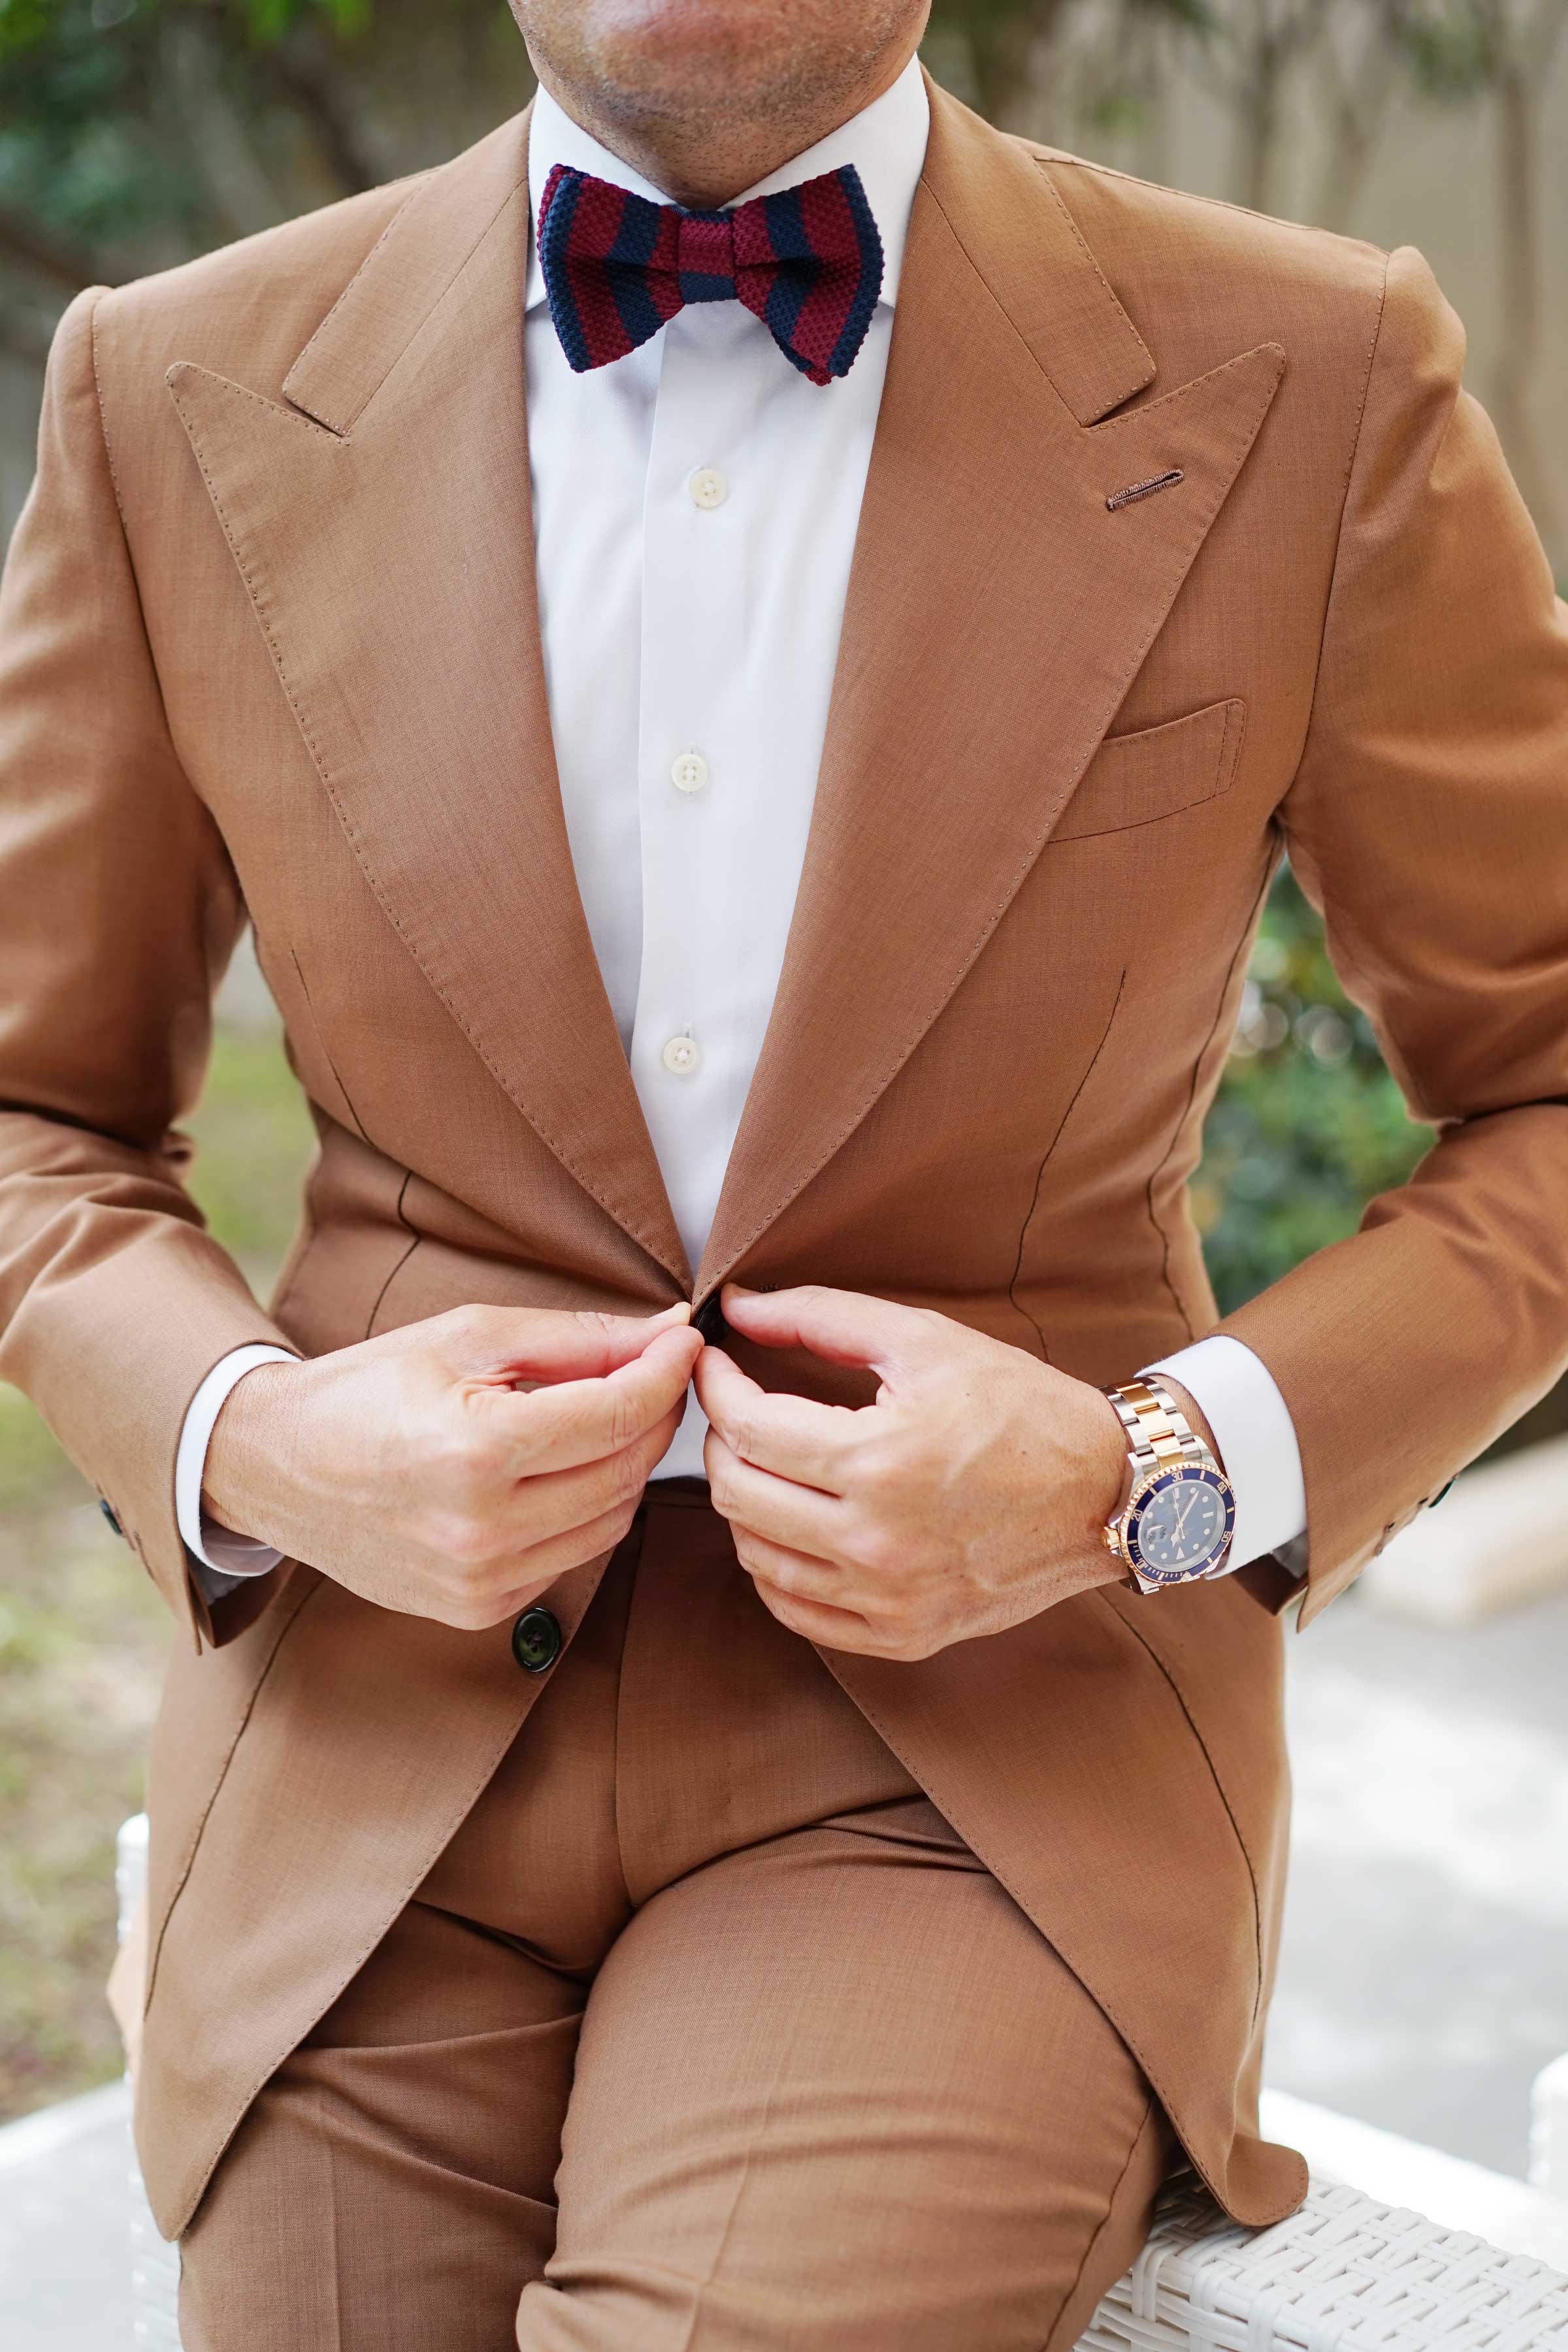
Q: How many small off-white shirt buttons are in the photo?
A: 3